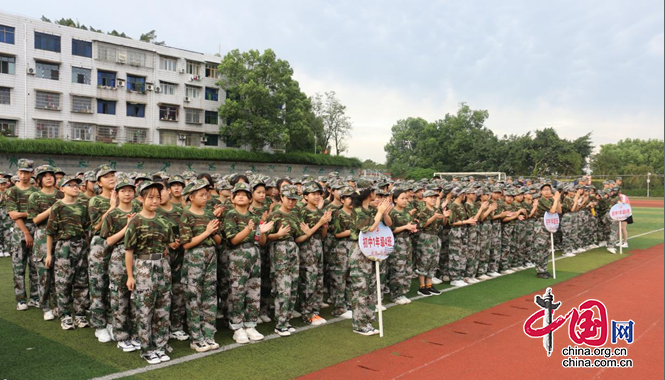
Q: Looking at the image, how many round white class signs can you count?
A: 3